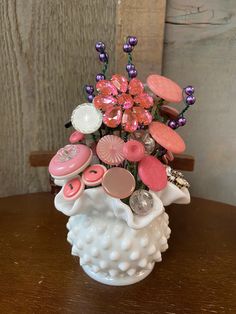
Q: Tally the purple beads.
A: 13